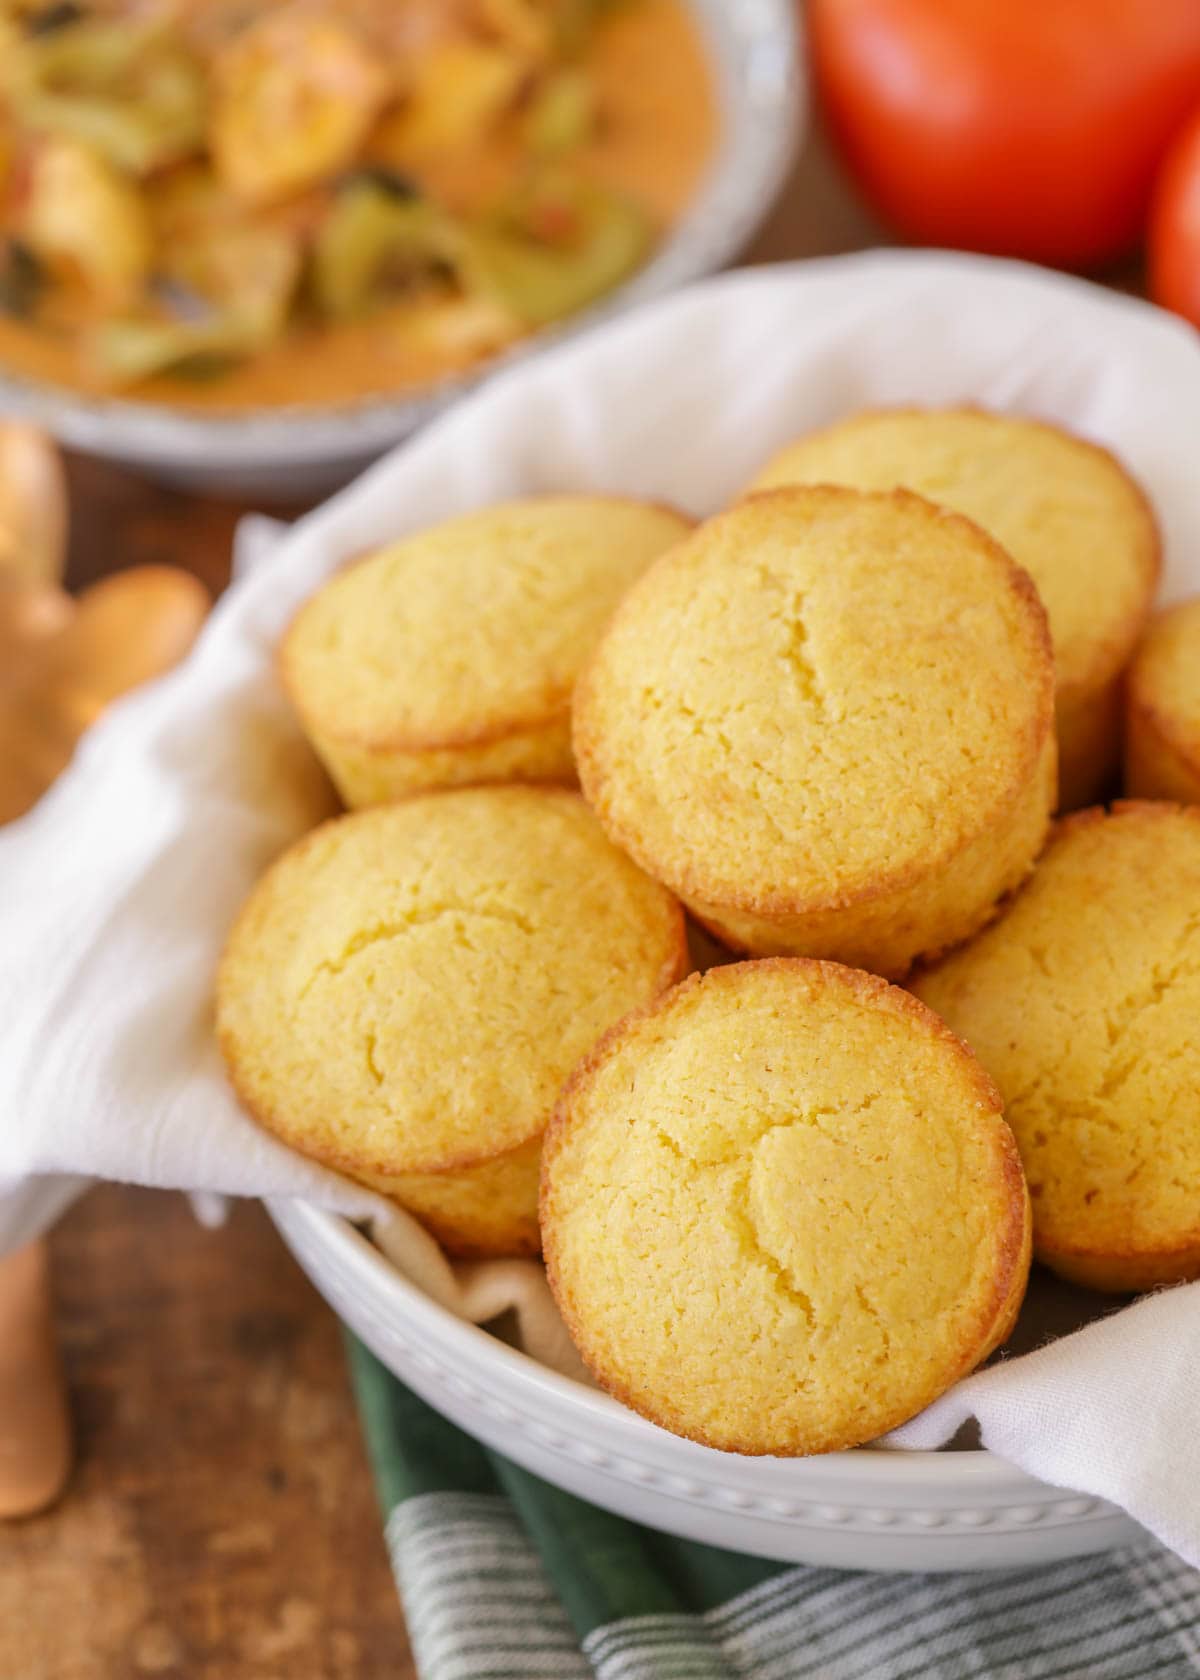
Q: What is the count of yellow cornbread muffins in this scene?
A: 7